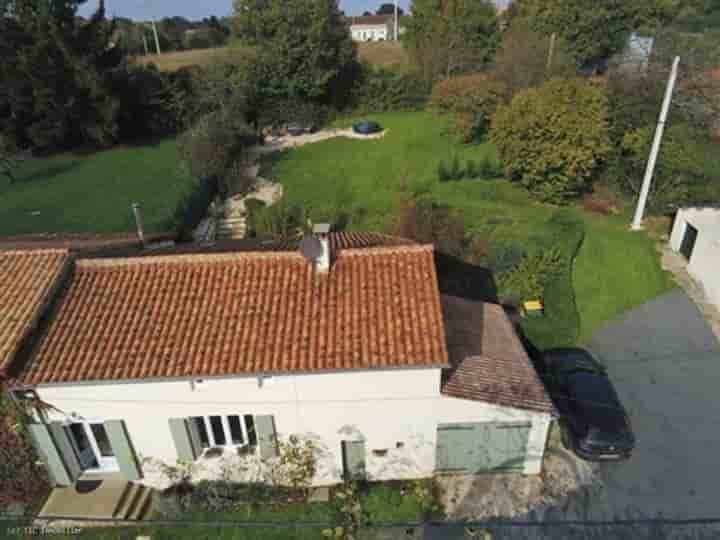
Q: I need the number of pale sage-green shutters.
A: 4